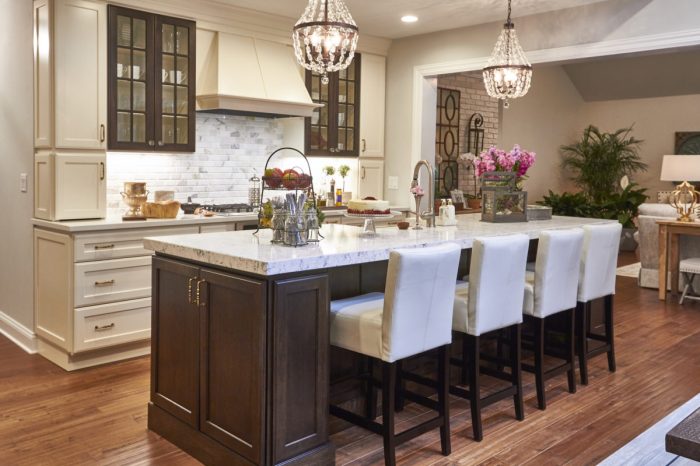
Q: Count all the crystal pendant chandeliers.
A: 2